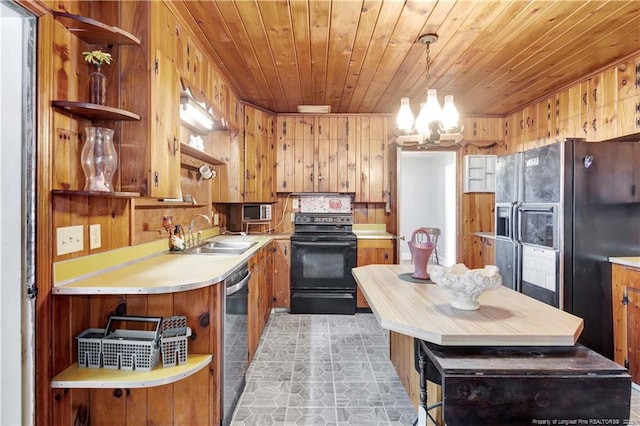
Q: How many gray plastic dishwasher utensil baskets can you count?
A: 3